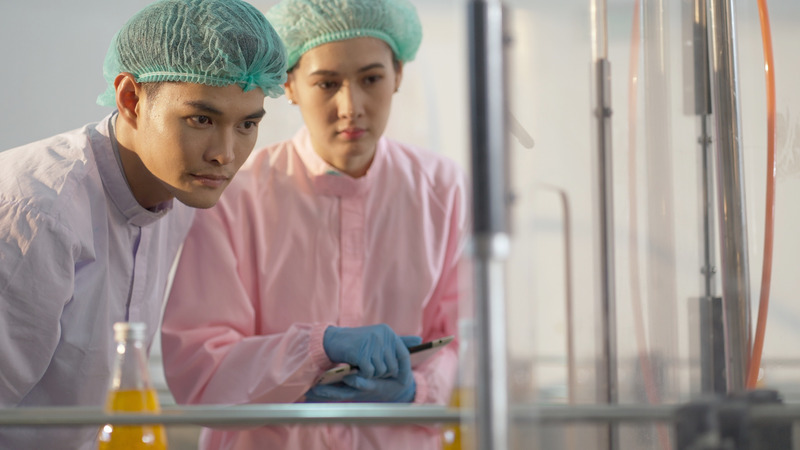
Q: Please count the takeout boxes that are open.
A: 0